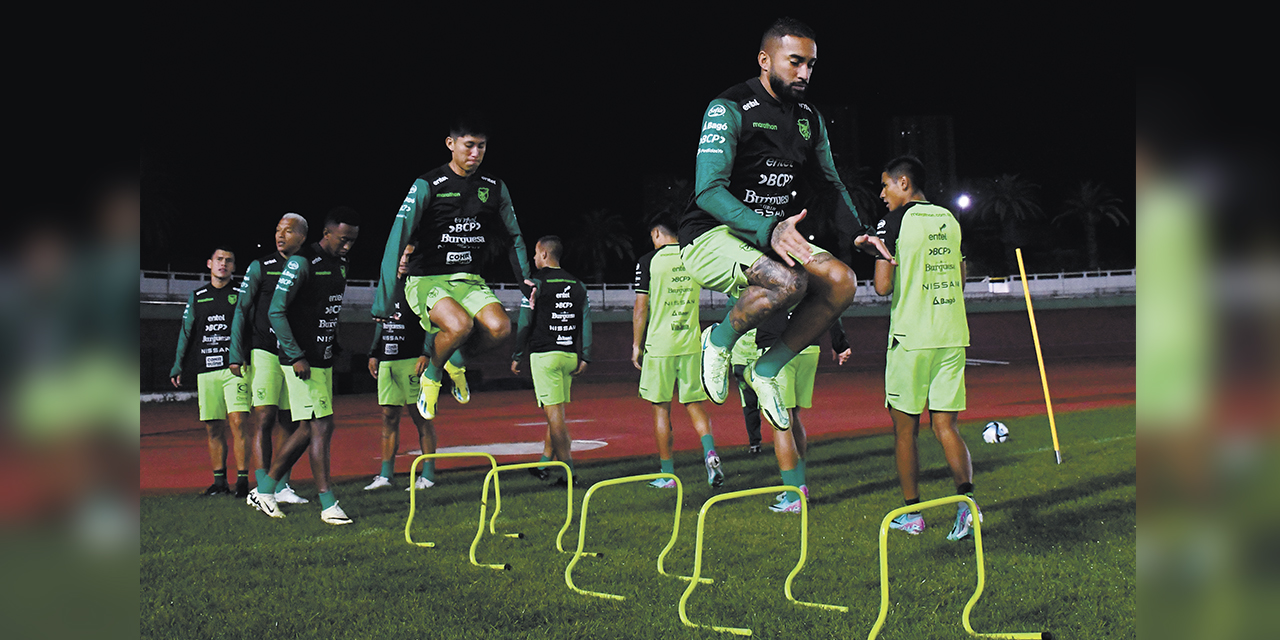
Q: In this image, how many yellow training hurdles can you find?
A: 5